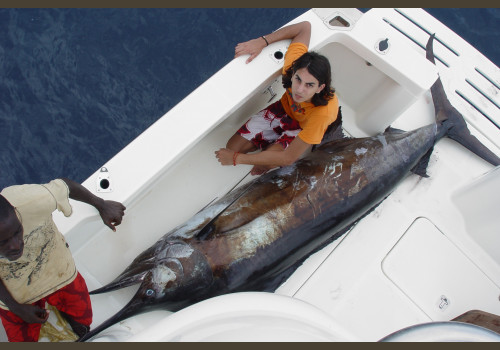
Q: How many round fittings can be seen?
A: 3